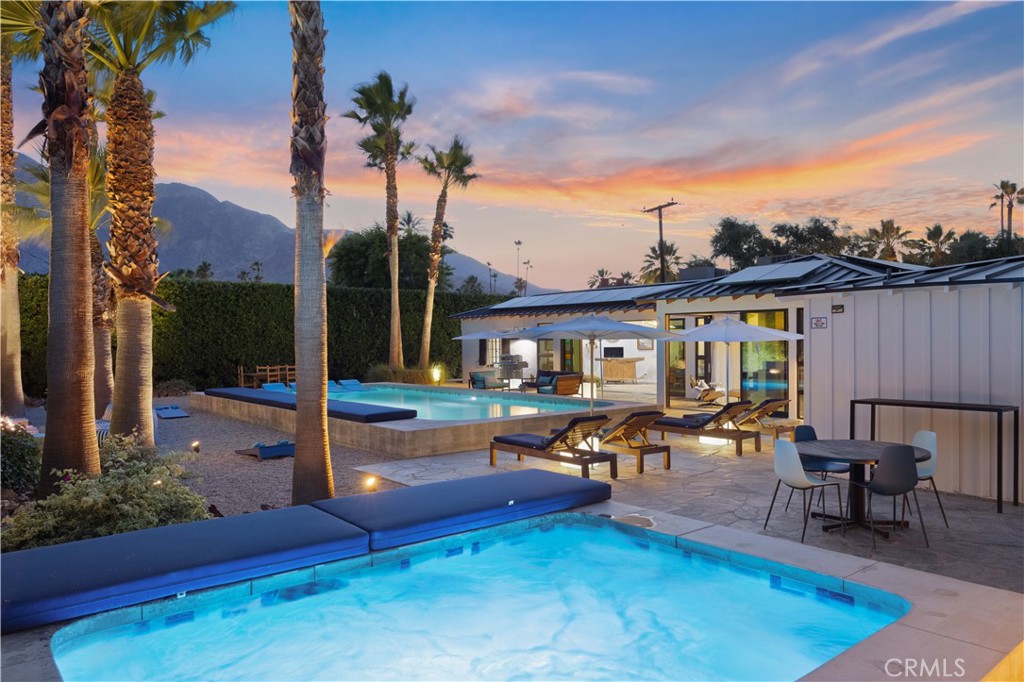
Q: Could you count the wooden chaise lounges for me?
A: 4